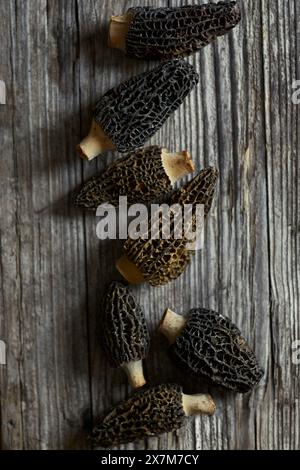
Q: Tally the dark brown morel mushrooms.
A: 7